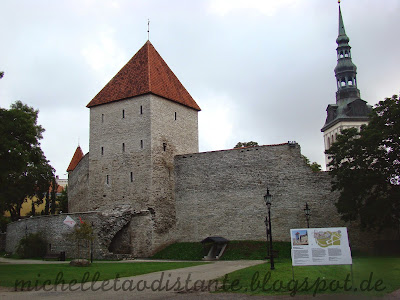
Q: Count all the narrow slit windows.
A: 10